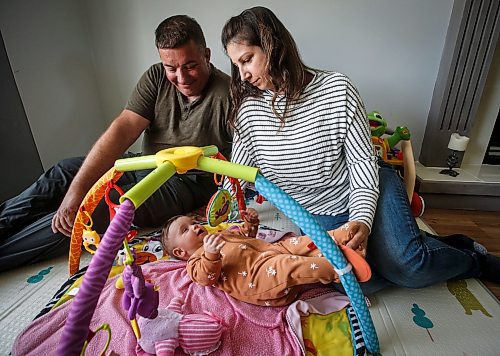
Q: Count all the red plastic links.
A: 1